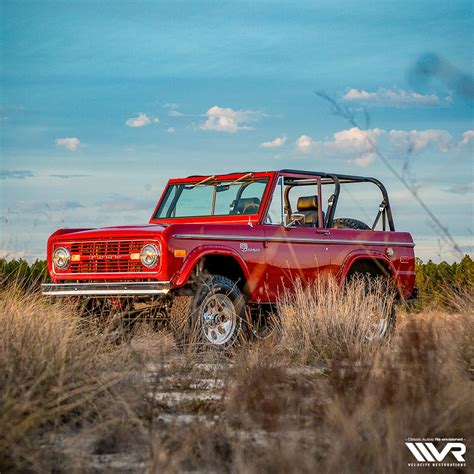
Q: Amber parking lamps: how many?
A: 2